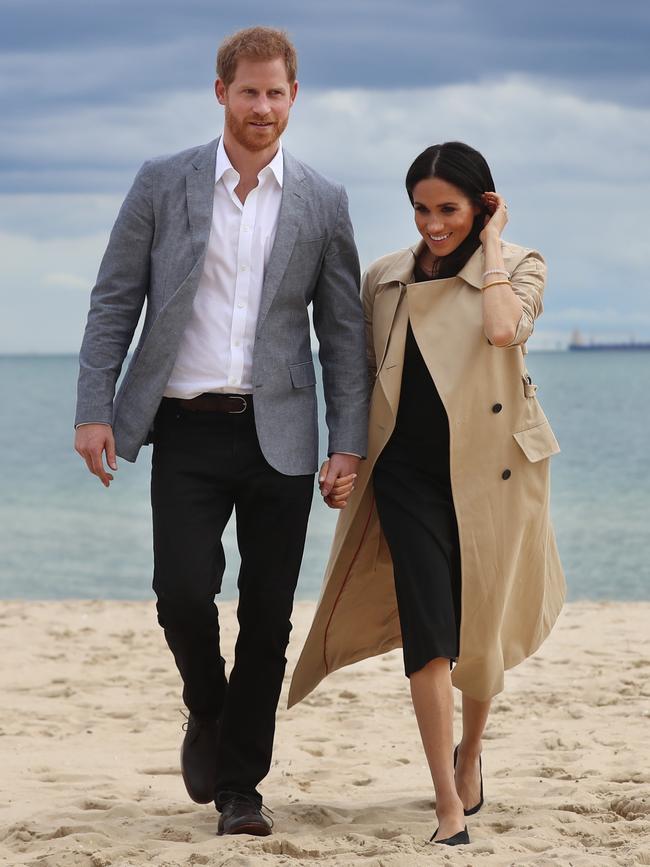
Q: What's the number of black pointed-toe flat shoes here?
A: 2